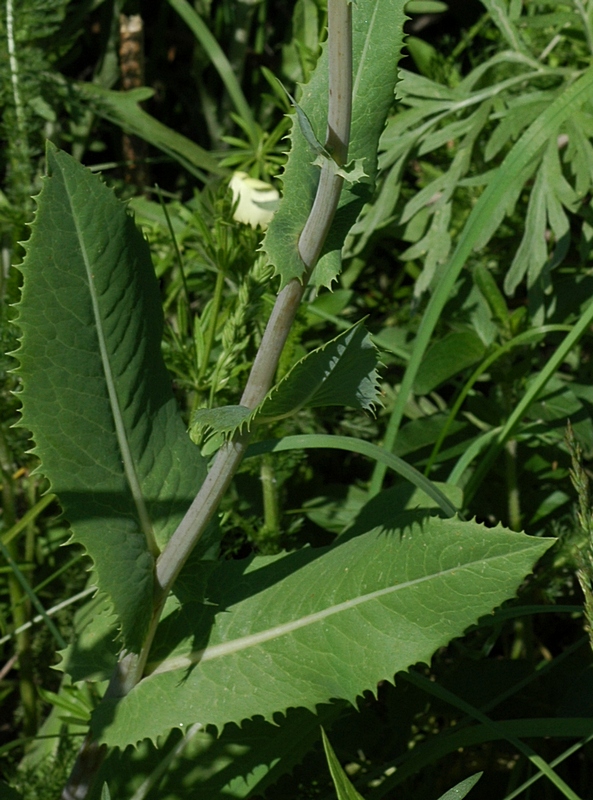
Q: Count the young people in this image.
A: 0